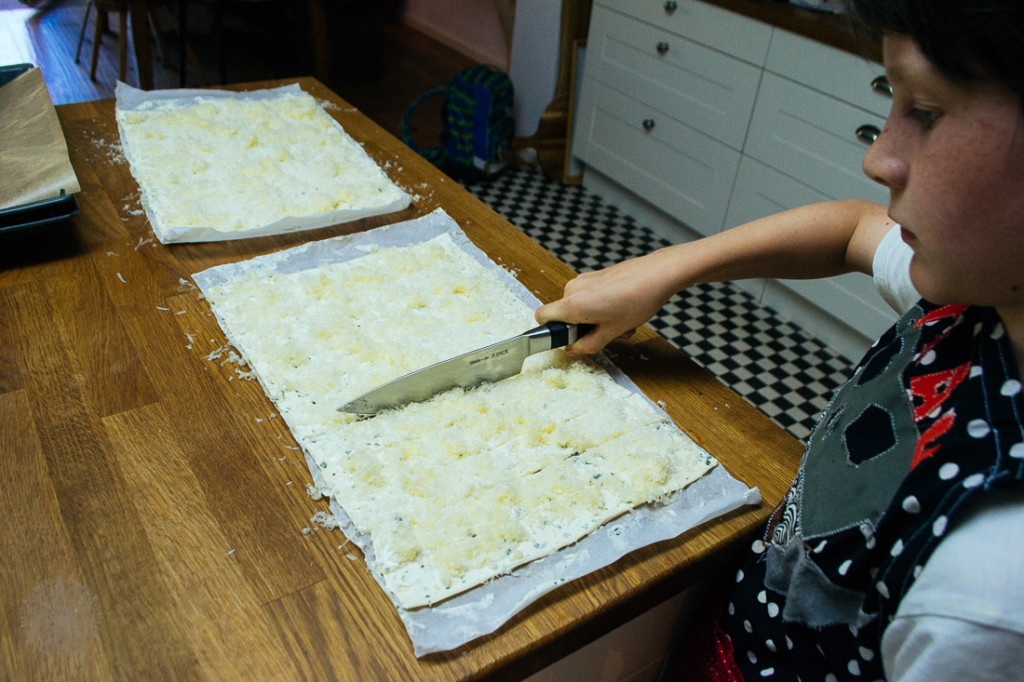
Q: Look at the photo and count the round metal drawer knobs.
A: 3